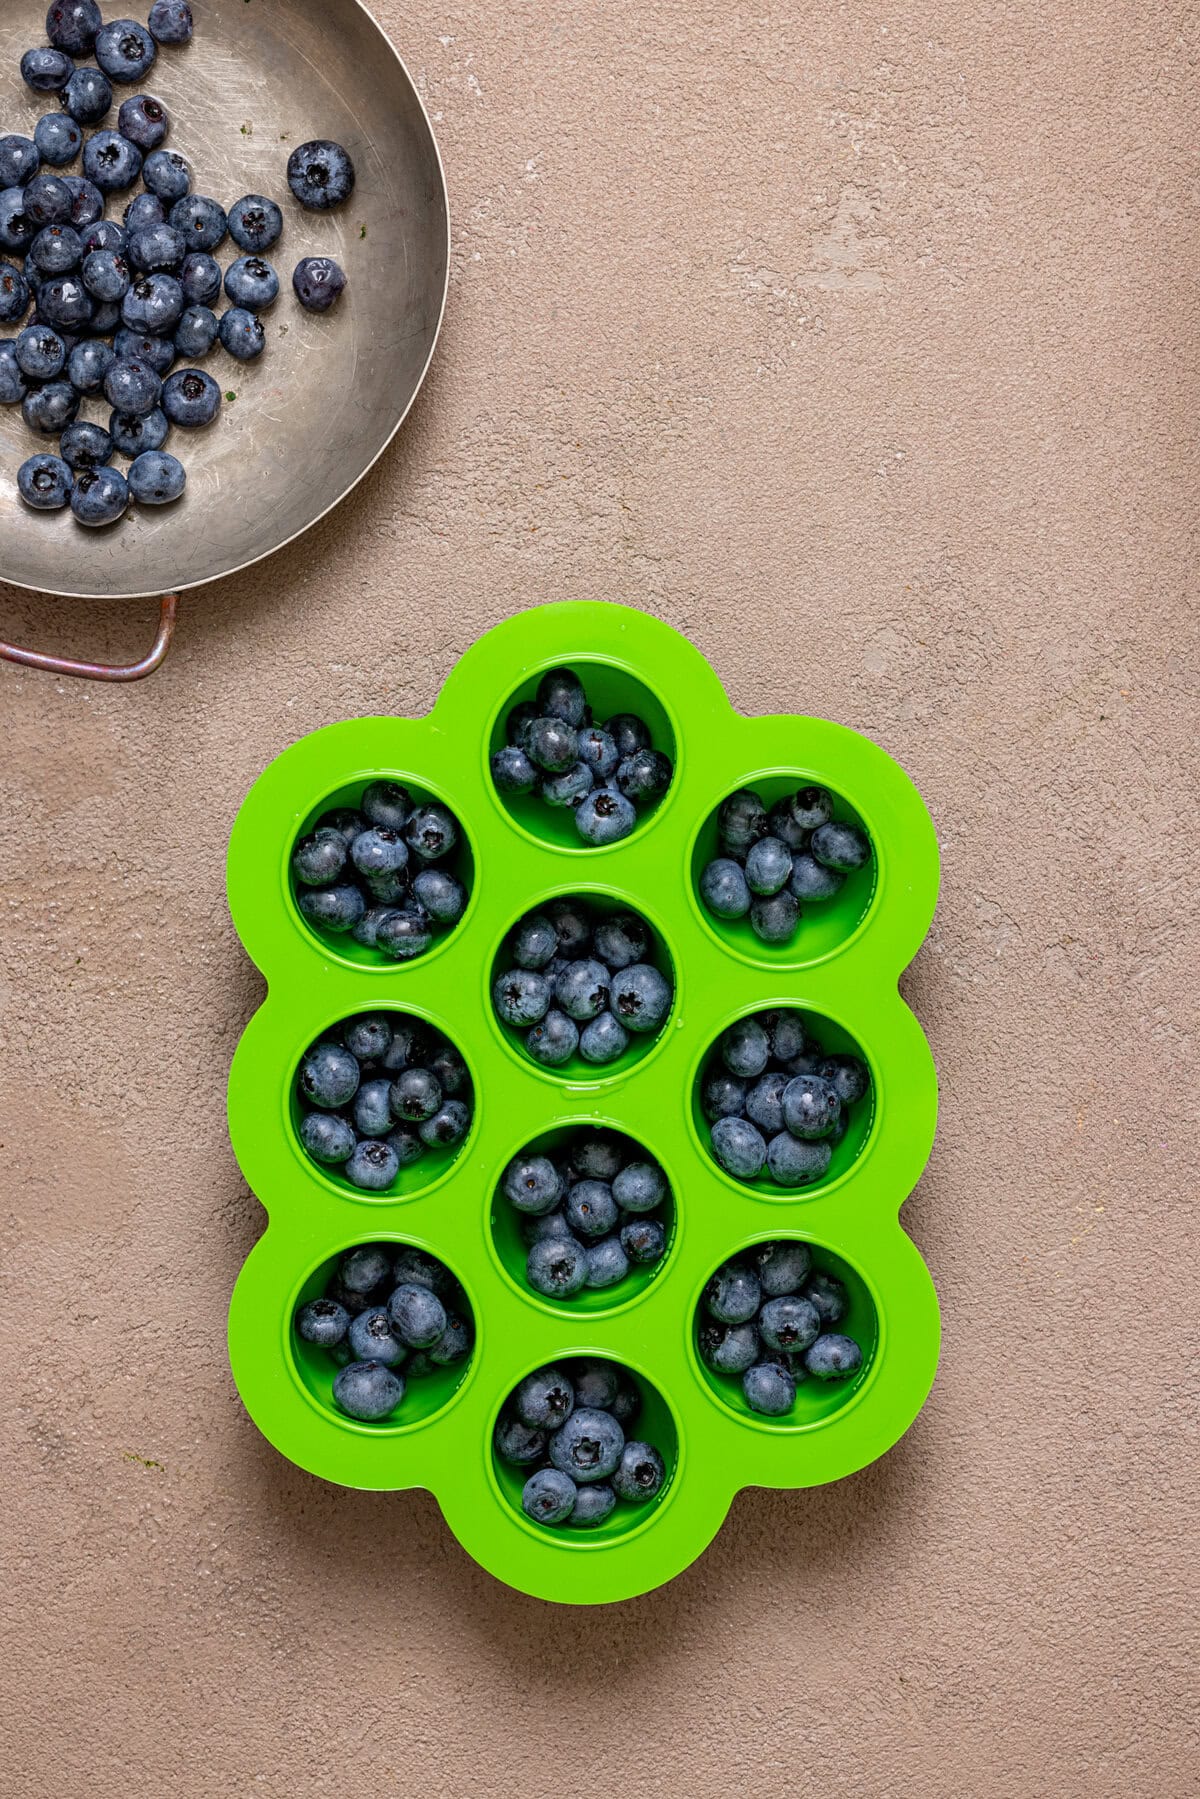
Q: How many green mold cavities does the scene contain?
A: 10